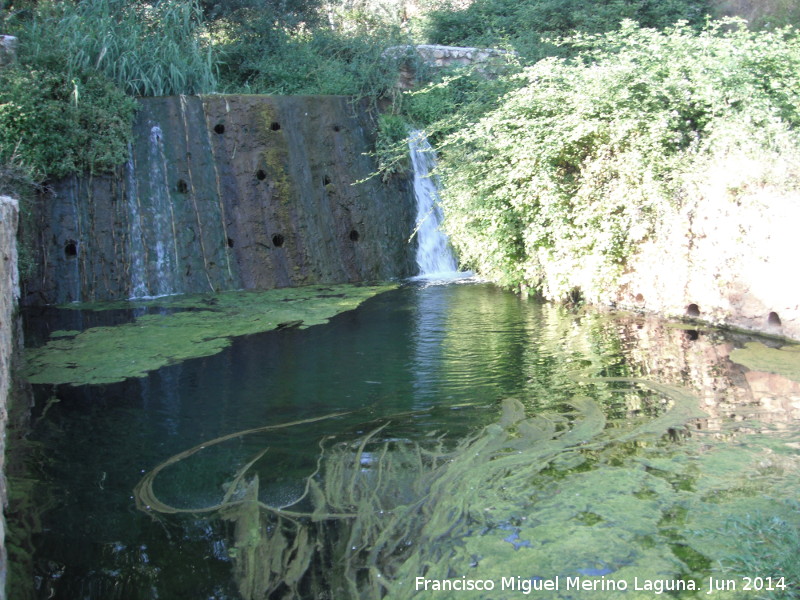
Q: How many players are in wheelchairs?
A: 0